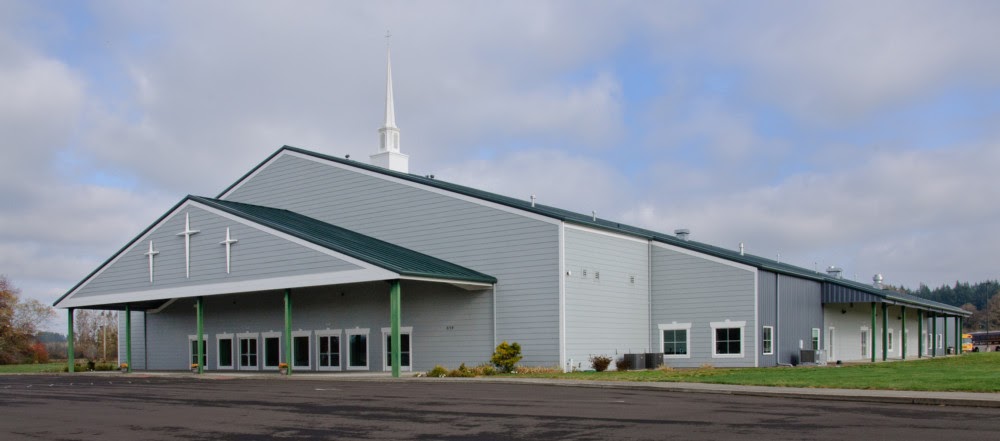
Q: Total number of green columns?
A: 13